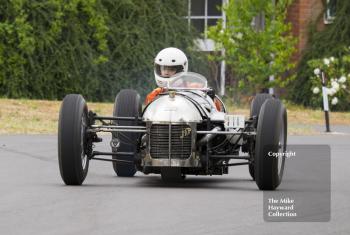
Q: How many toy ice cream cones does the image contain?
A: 0